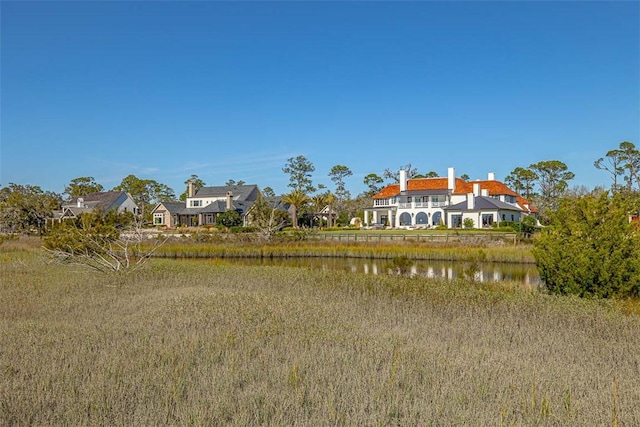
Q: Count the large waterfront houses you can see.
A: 3